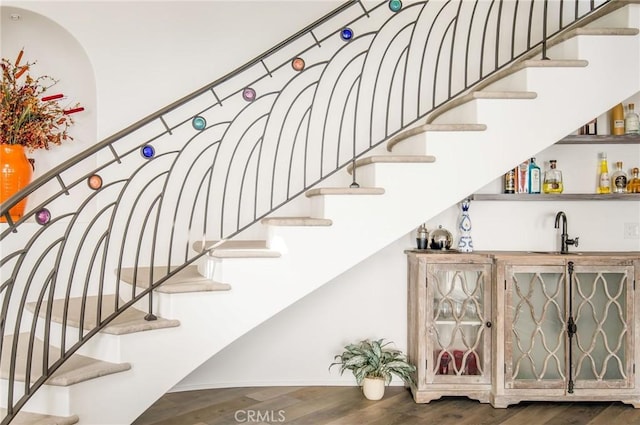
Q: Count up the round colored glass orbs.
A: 8